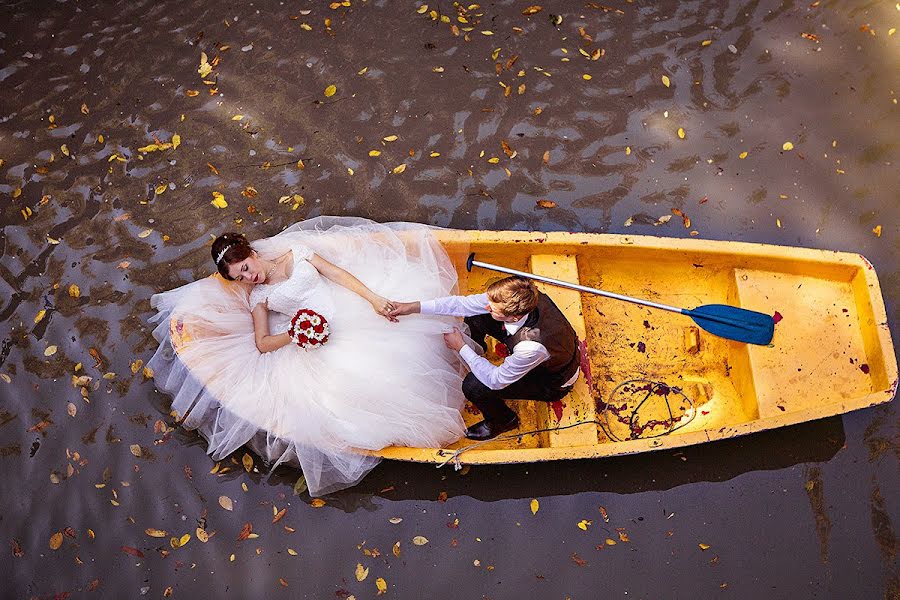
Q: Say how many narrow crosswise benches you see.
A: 1